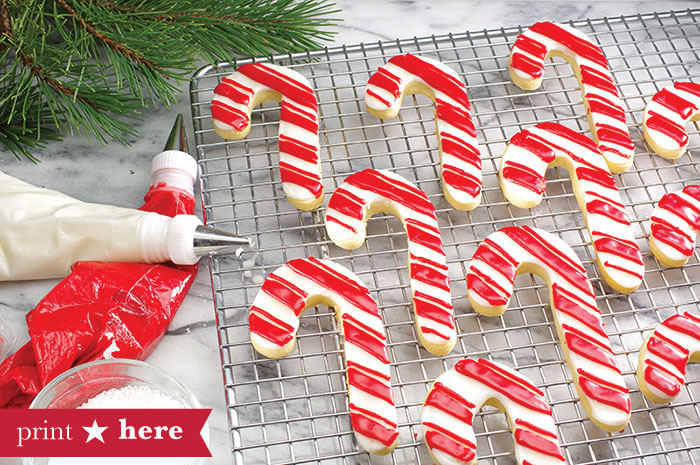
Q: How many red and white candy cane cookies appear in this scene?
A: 11